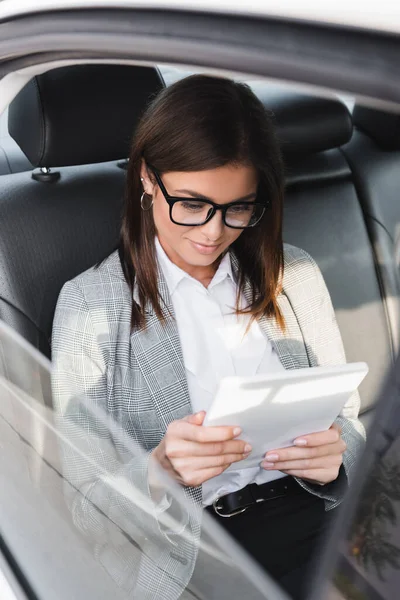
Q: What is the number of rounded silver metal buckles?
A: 1